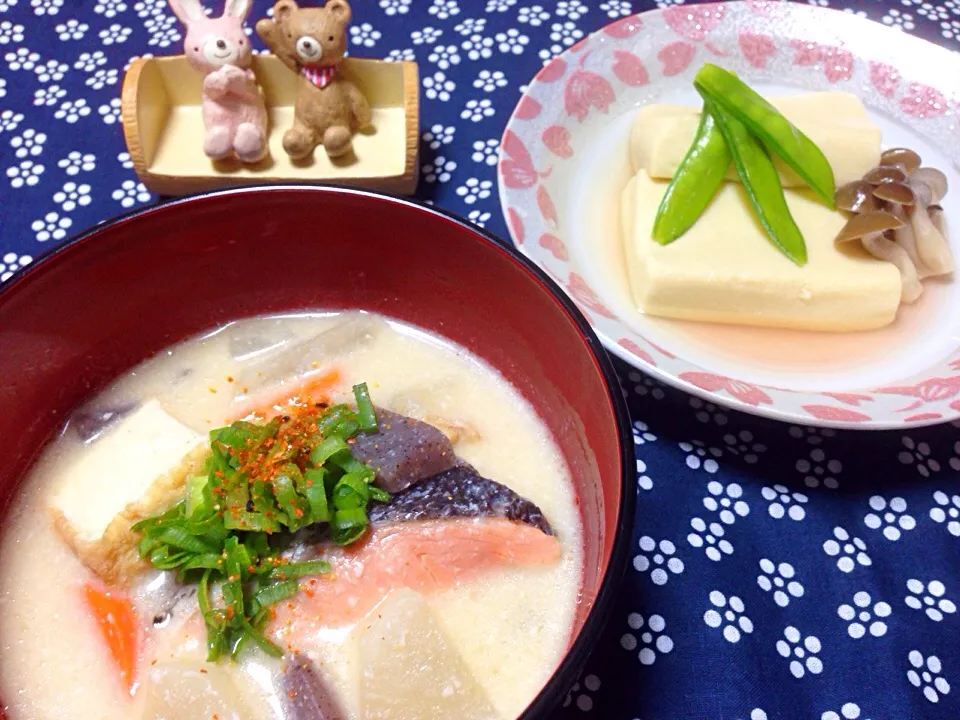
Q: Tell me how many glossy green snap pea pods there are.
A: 3